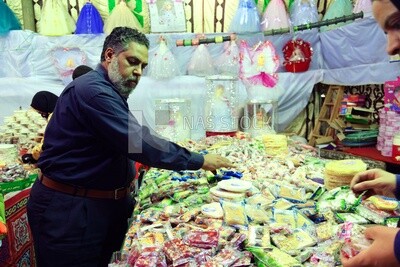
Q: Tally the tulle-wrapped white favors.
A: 3